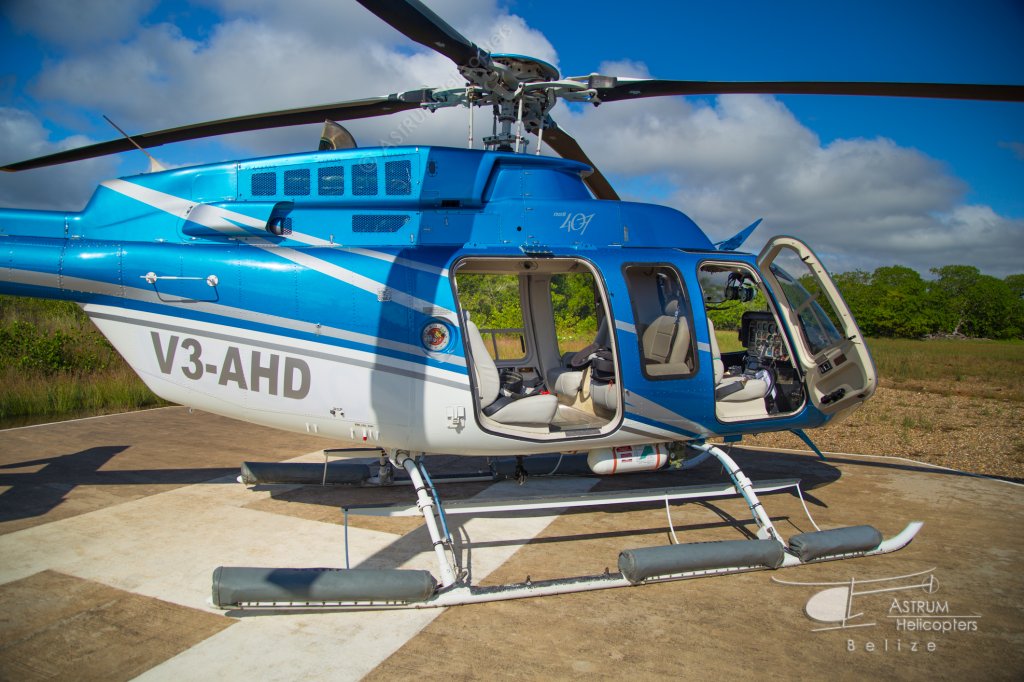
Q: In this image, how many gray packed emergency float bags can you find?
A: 5